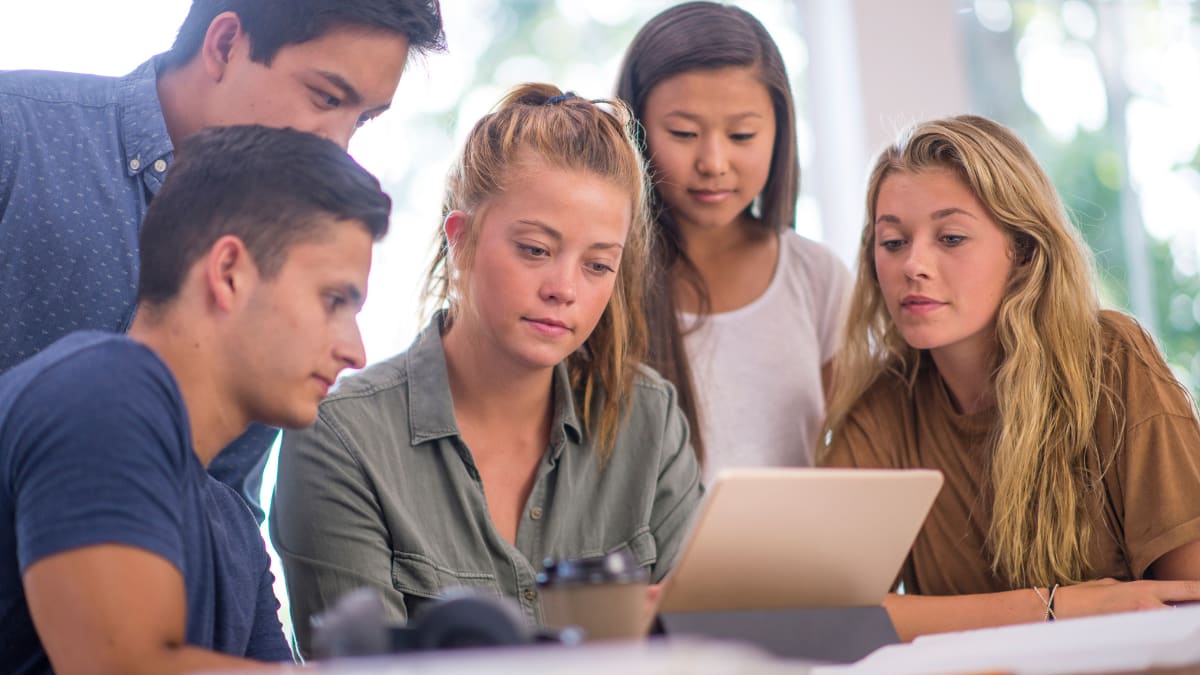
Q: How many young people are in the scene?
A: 5